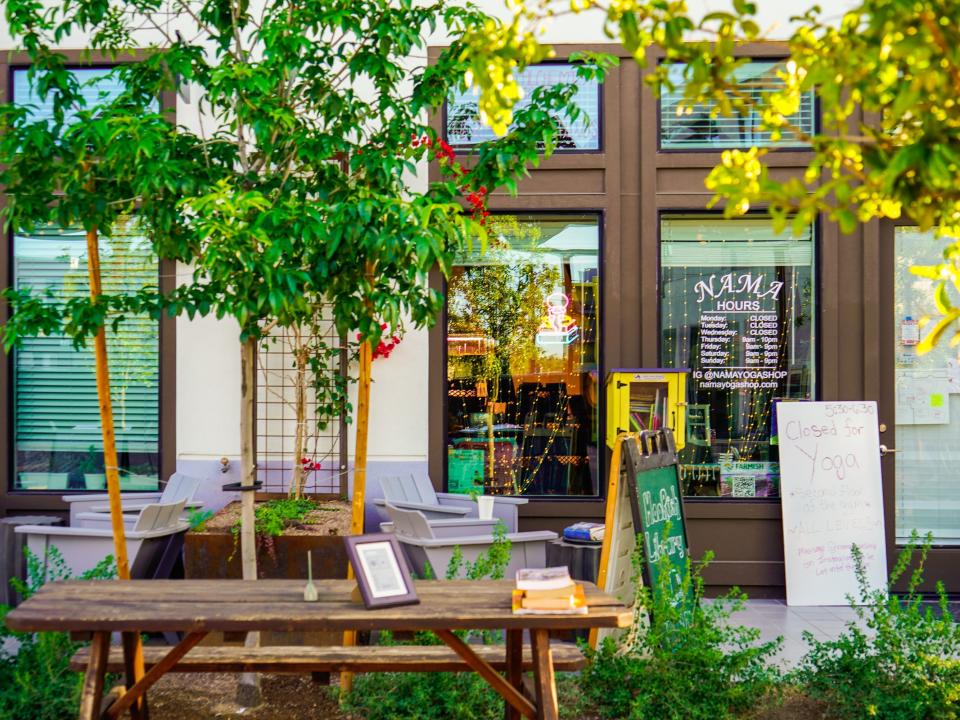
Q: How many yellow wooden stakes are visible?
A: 2